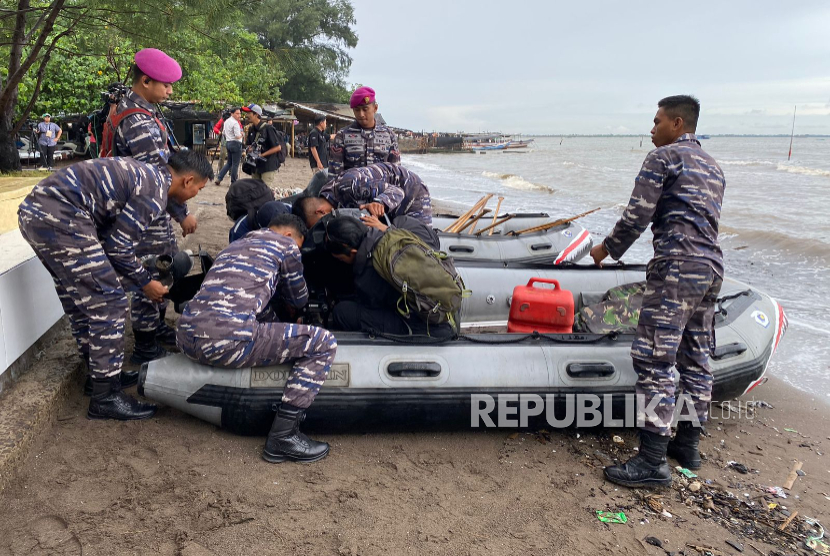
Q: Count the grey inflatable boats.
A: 2